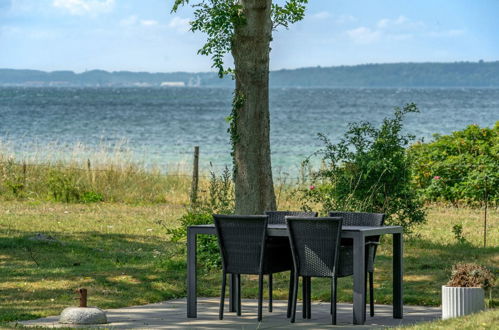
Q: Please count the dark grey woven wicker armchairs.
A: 4